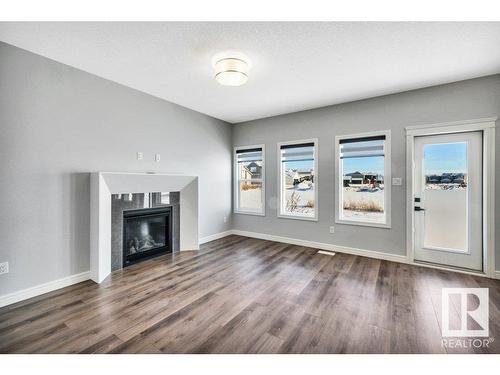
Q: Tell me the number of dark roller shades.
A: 3